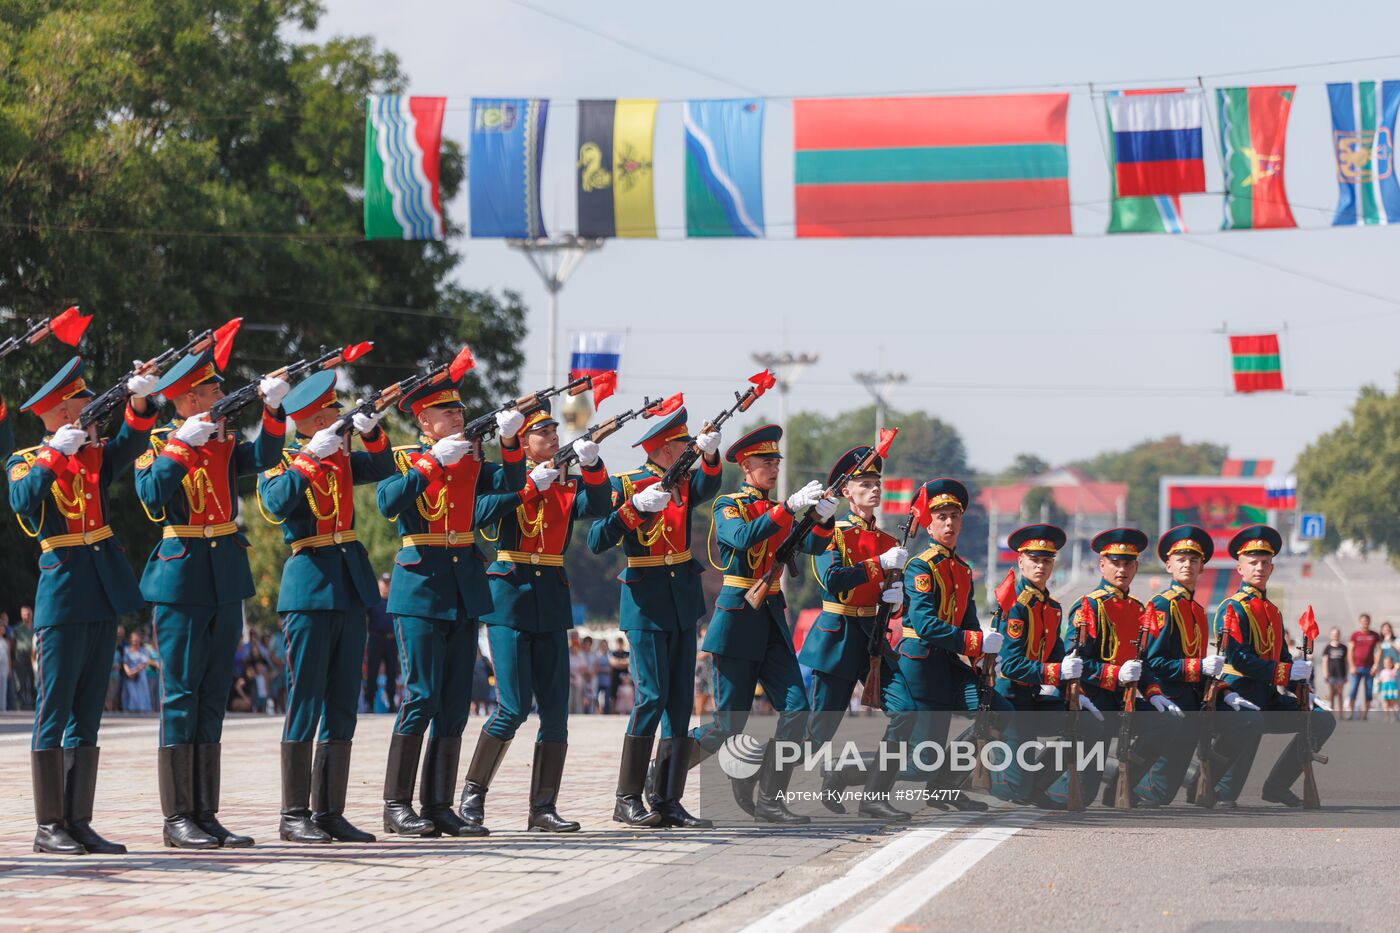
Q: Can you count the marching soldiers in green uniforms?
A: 13